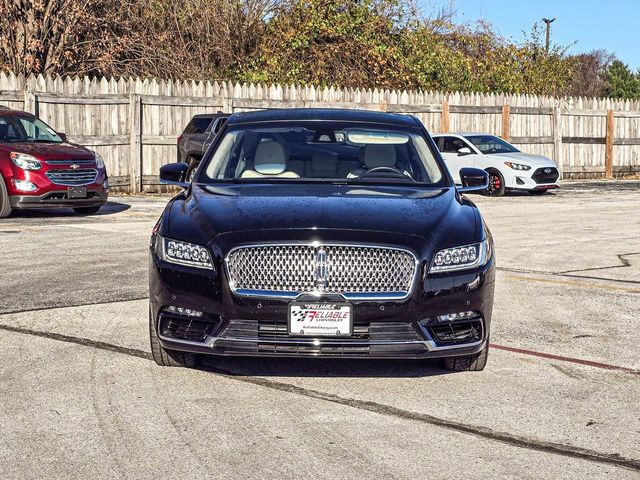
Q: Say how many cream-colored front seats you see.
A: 2